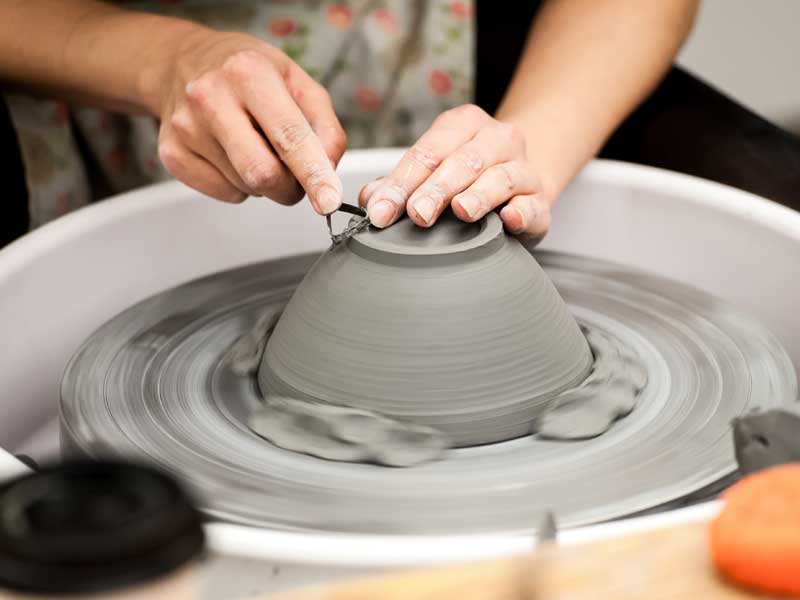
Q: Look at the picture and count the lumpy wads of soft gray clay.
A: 3